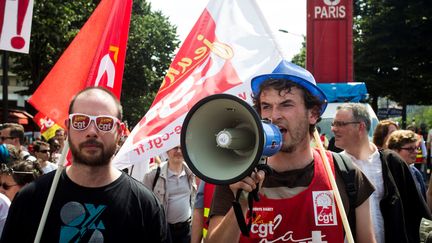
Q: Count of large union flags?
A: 2